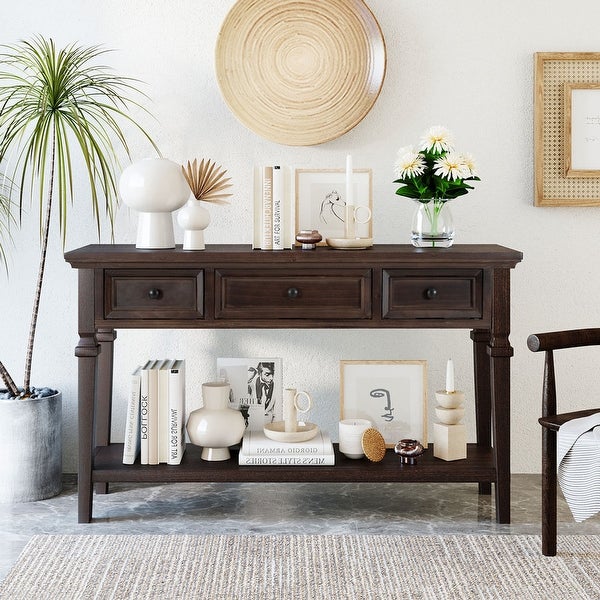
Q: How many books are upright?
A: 9